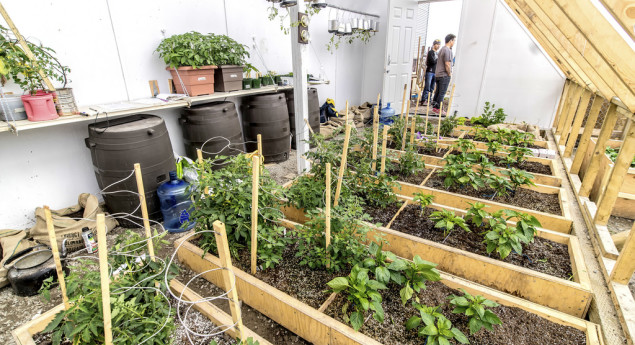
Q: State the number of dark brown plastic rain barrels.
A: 4